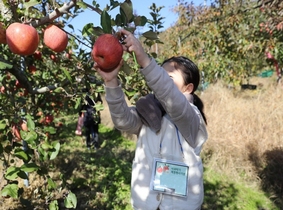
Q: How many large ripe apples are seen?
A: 3